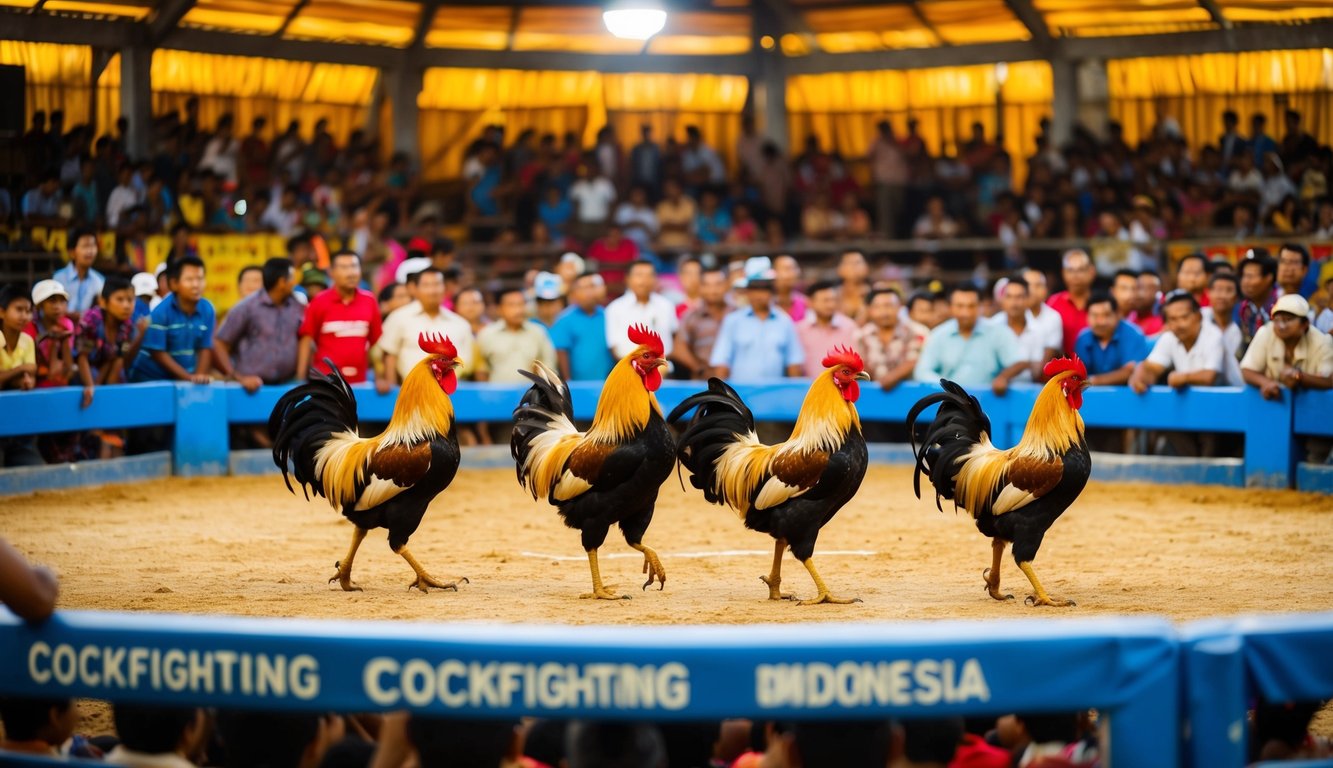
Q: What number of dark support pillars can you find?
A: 4